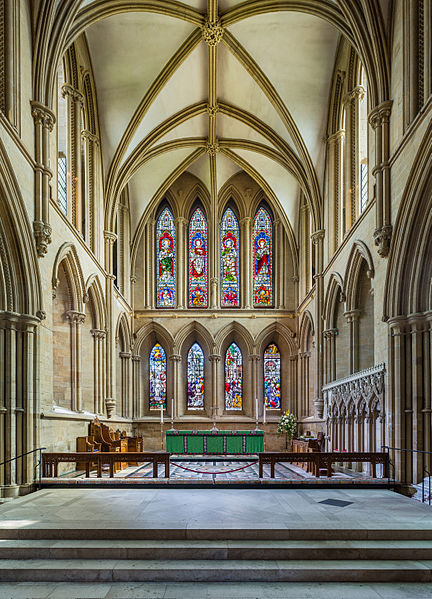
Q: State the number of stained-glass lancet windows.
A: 8